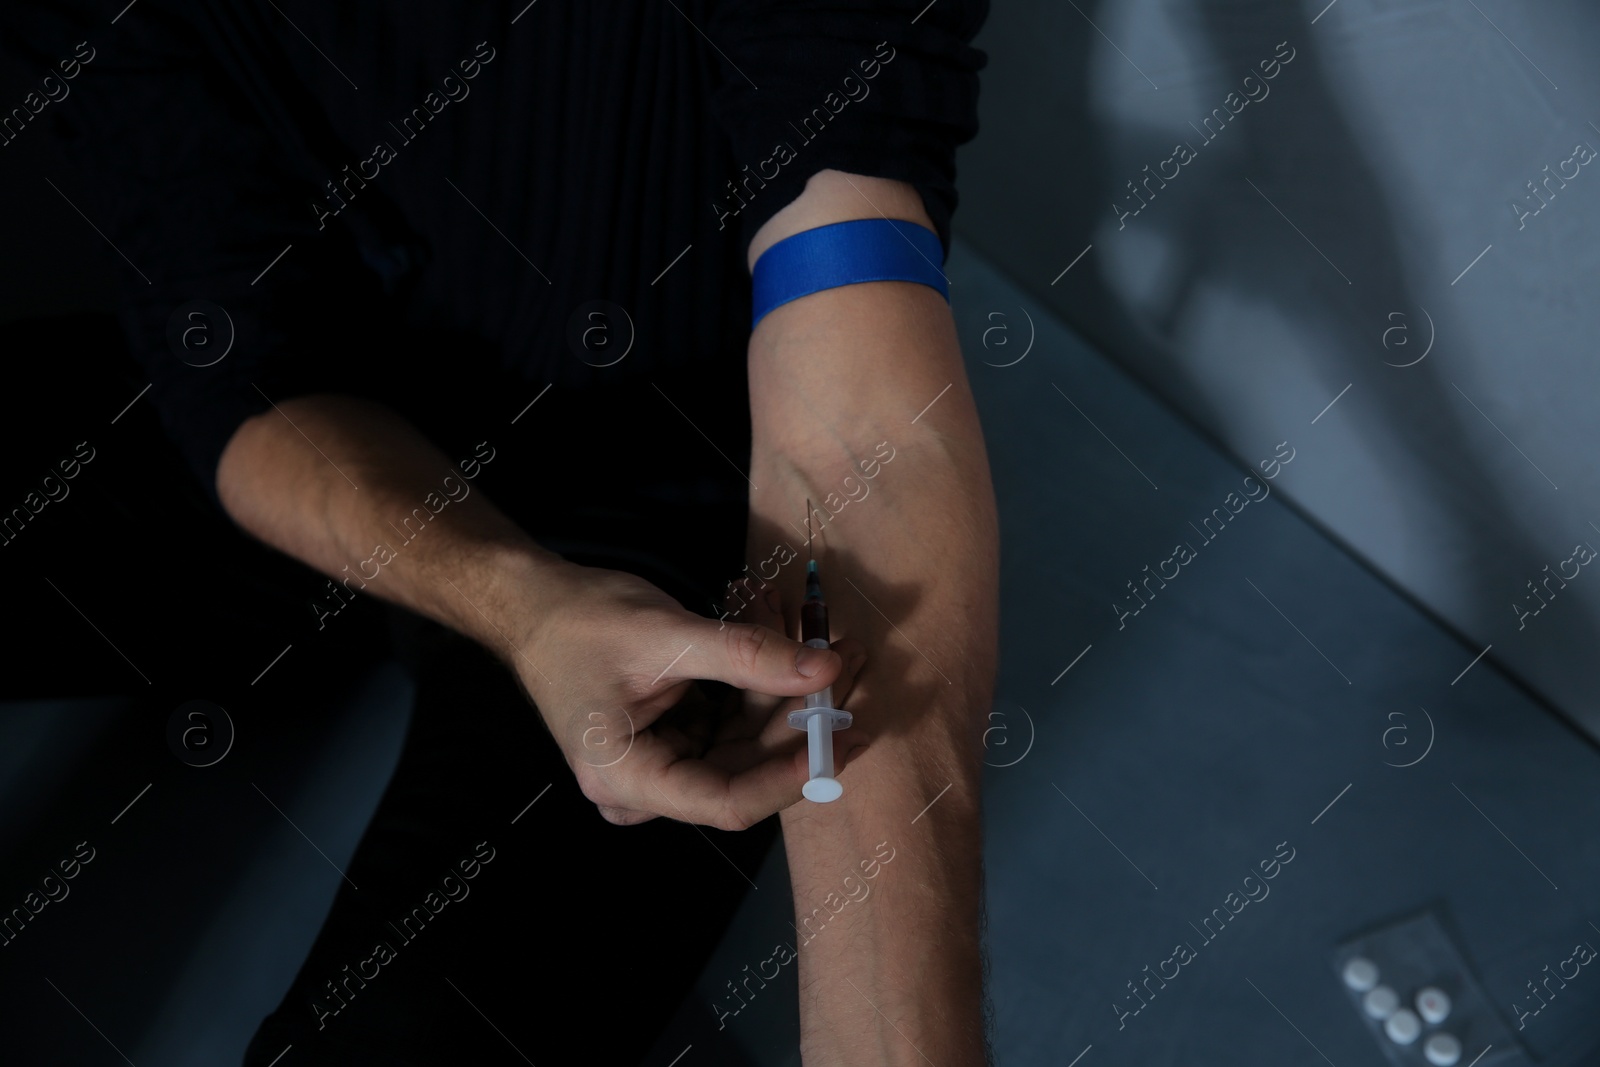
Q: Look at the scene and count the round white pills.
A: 5